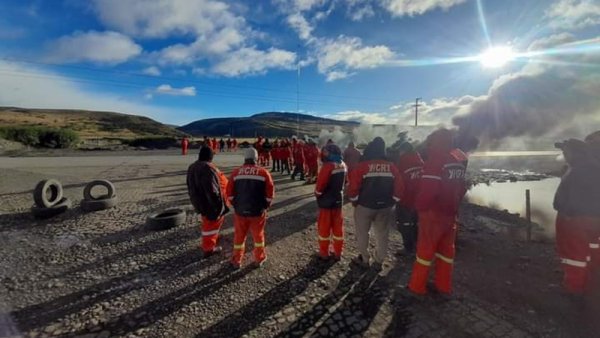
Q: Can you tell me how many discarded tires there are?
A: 5